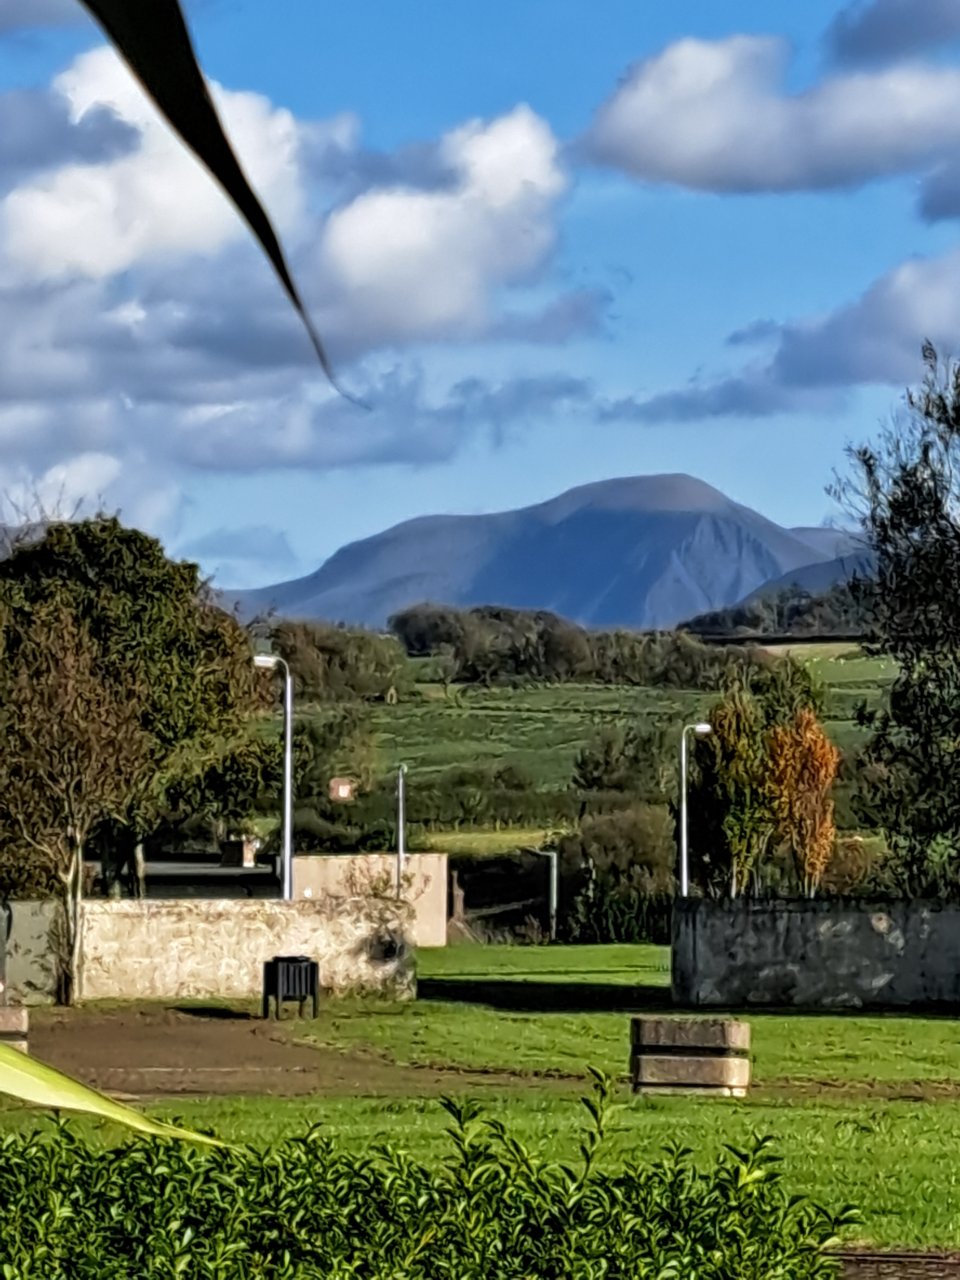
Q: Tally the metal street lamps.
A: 3